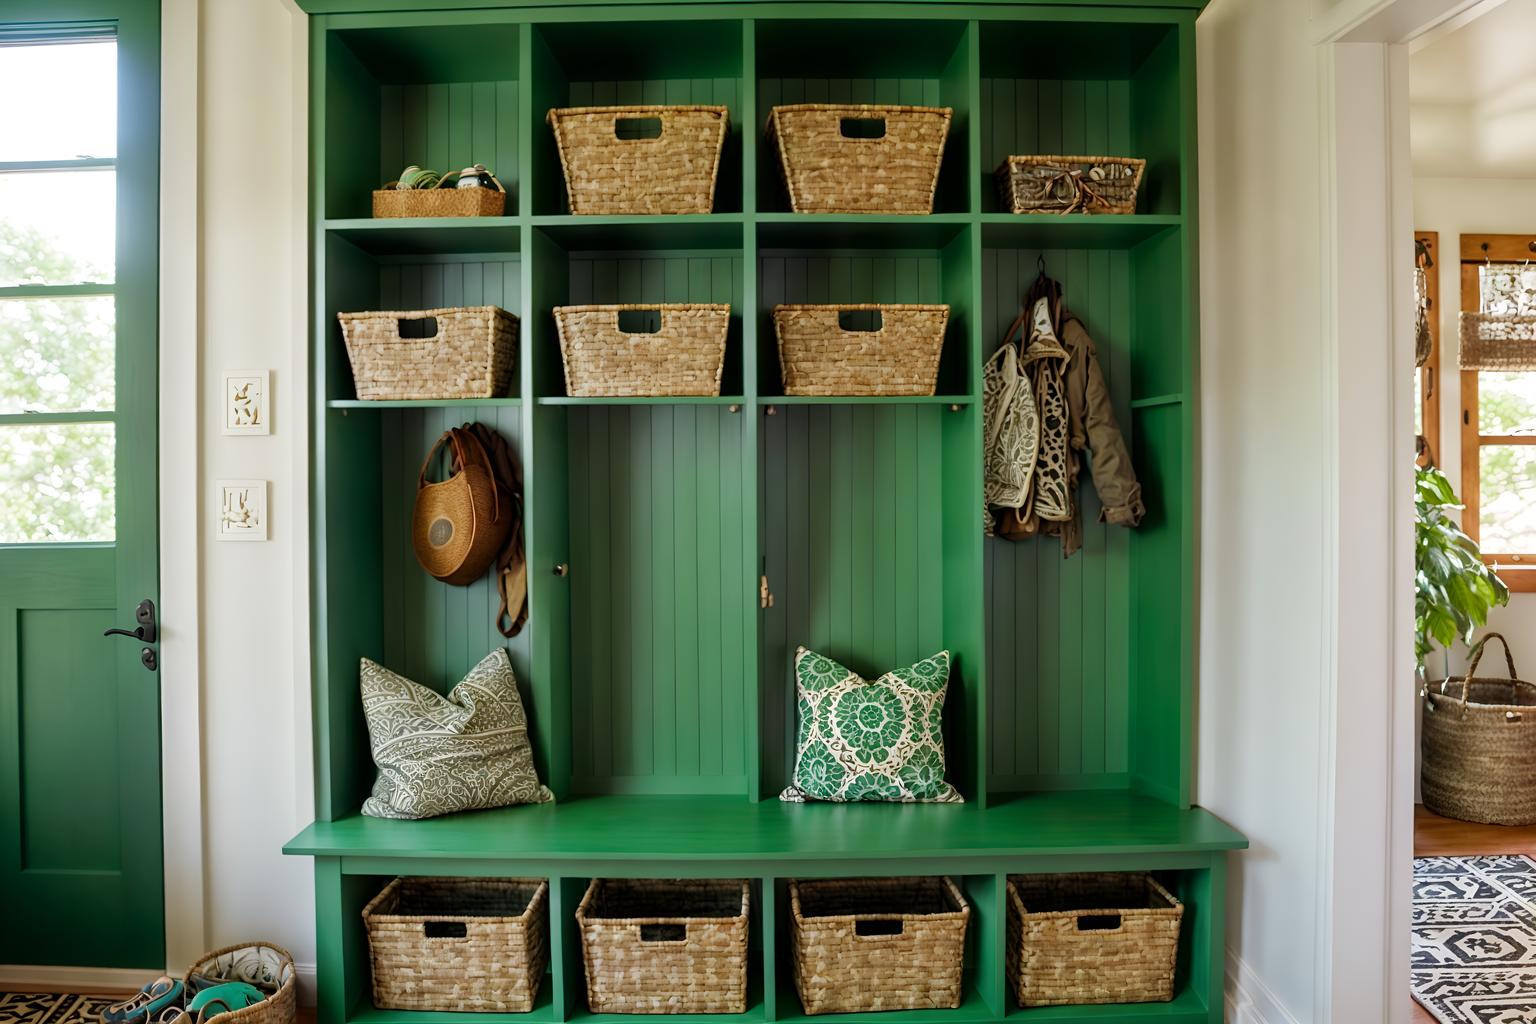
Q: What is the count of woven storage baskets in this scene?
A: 13